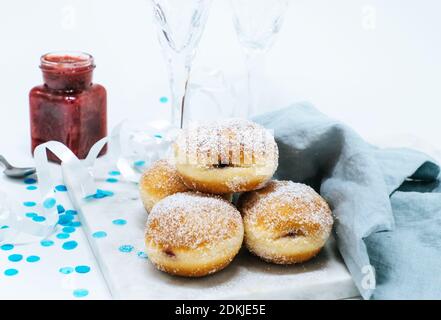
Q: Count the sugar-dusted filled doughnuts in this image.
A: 4